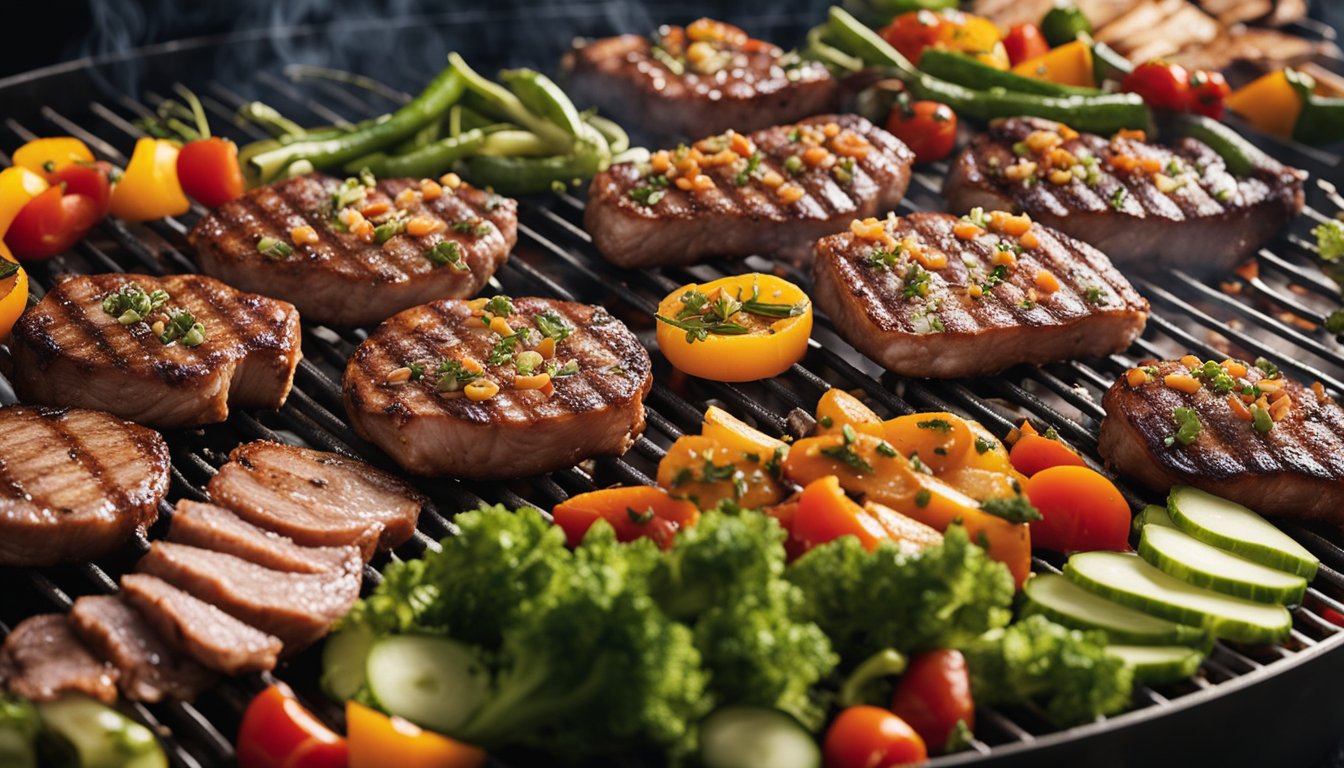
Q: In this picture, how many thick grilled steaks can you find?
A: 9